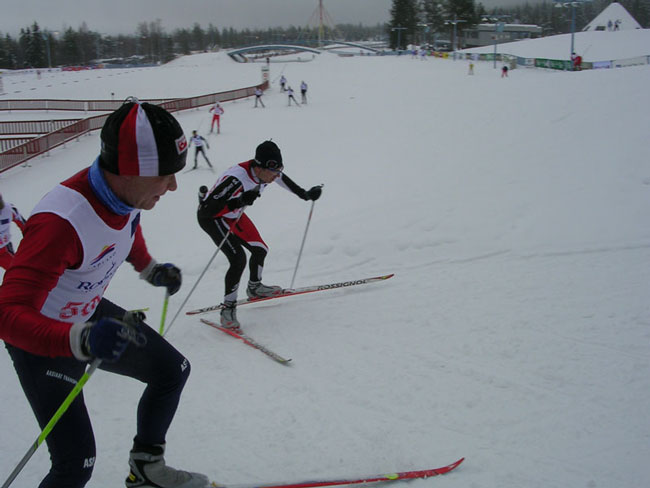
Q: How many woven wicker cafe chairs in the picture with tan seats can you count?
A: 0